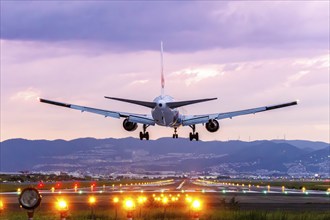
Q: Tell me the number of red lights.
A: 4